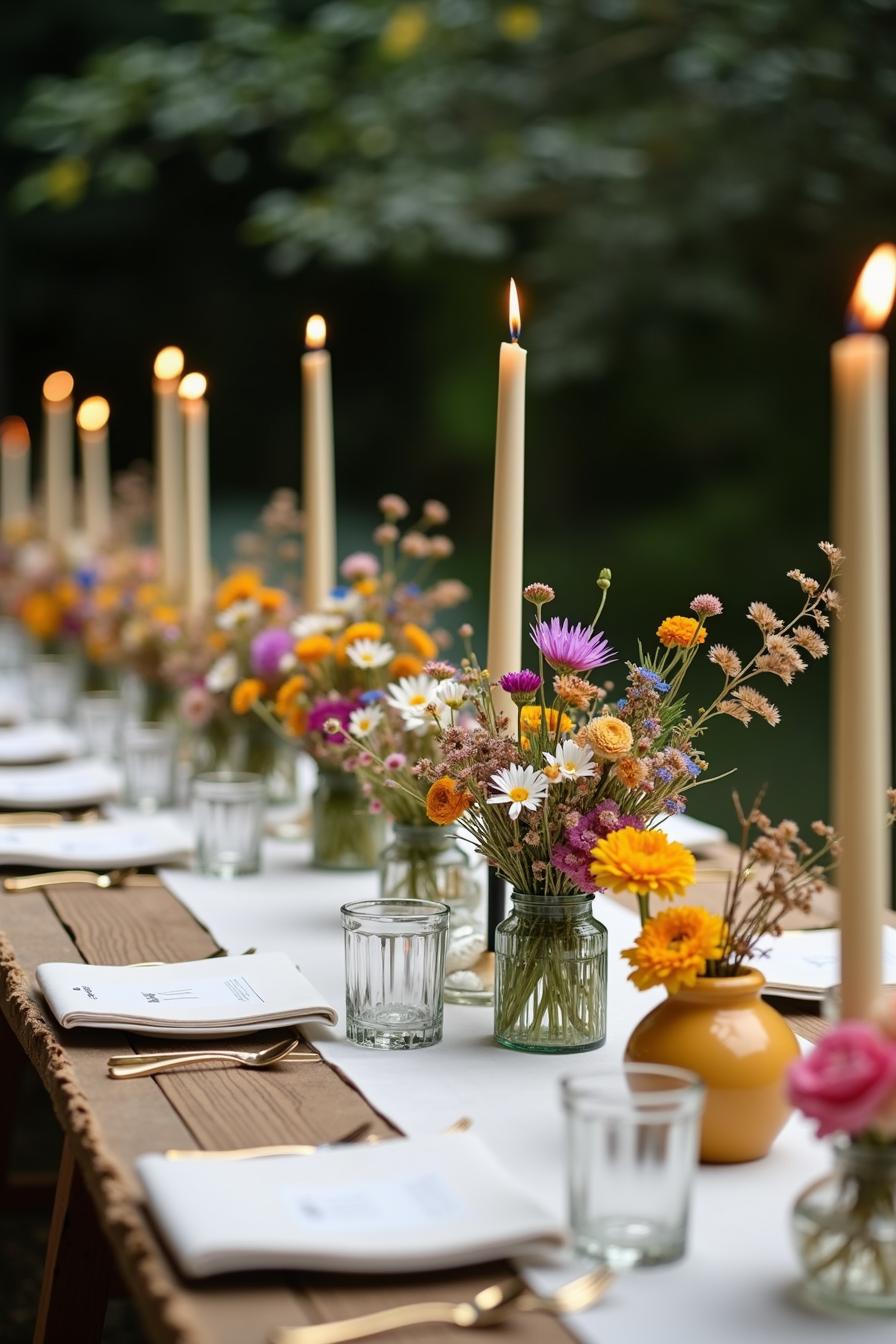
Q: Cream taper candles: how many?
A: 8